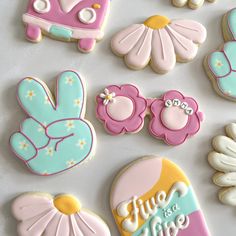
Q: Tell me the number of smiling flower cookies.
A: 0